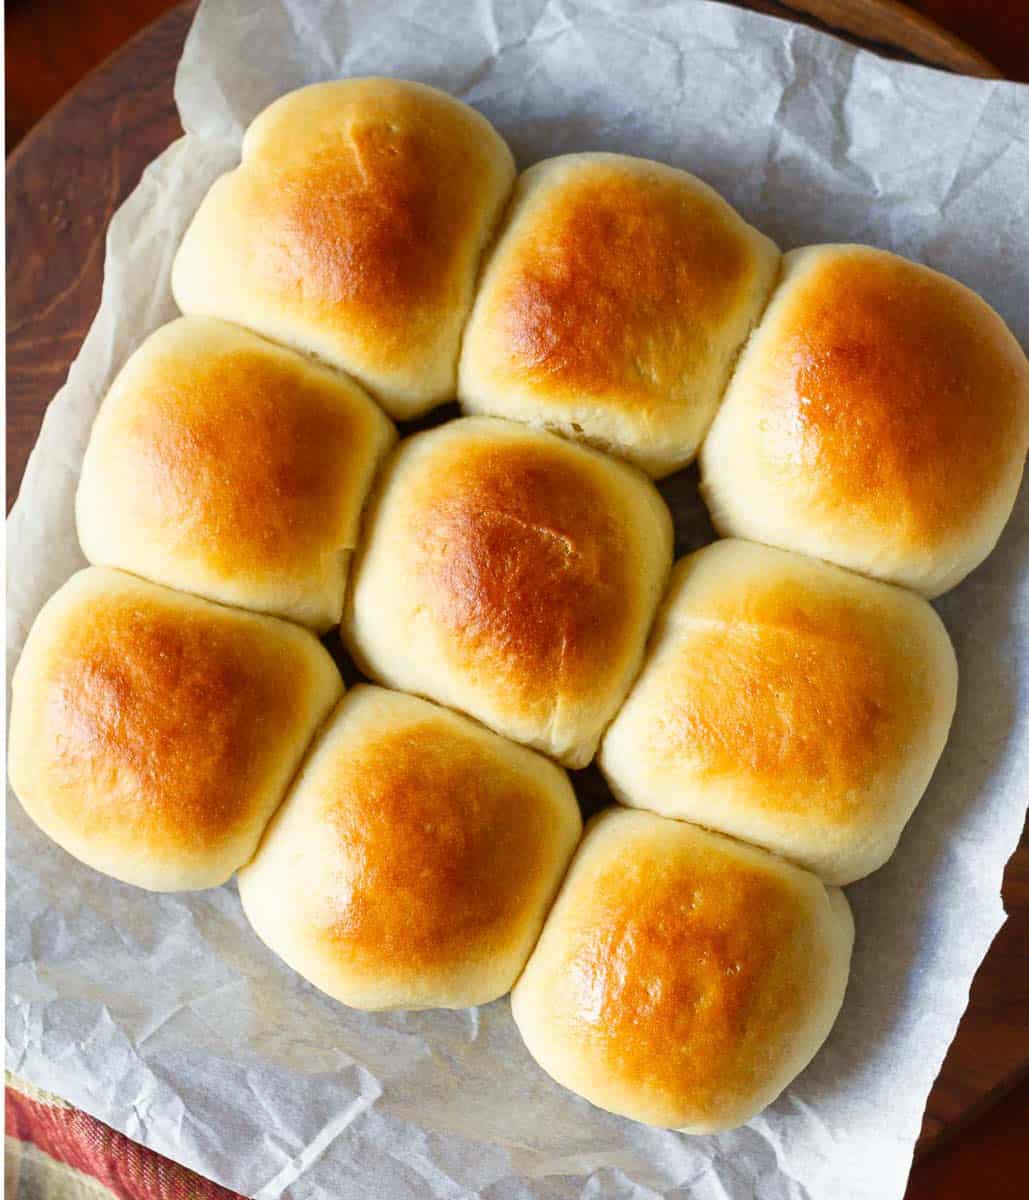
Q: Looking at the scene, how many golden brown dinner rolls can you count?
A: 9